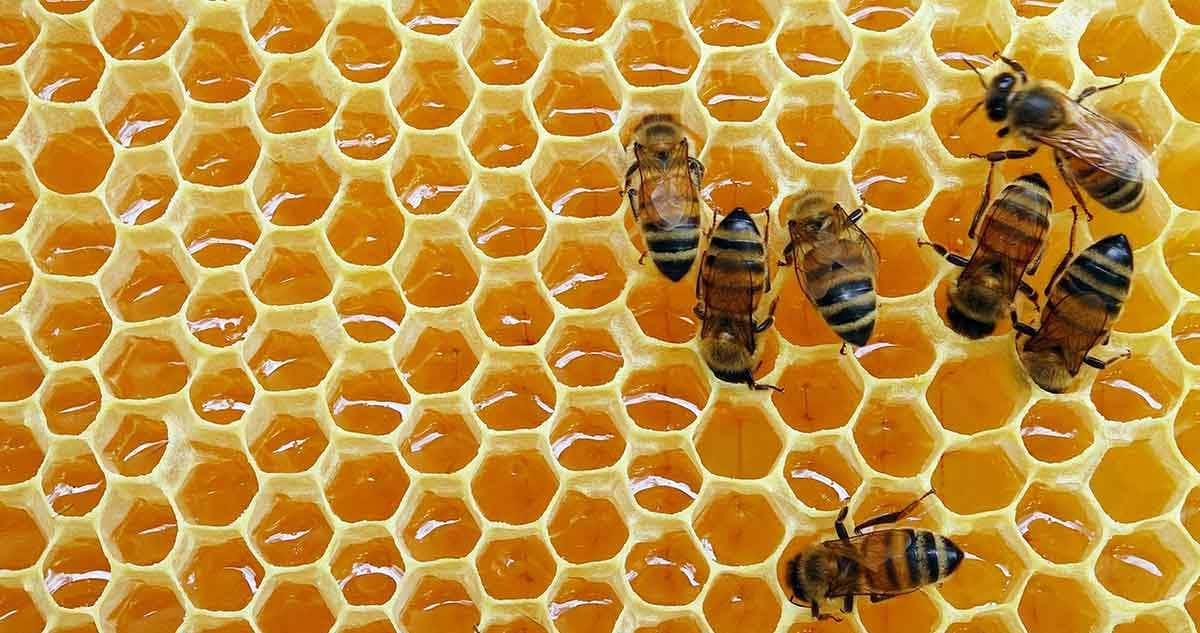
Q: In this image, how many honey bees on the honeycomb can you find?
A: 7